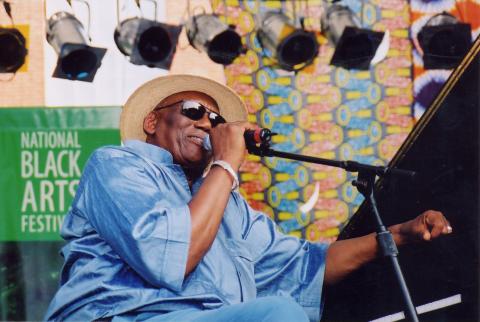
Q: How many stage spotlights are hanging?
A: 7